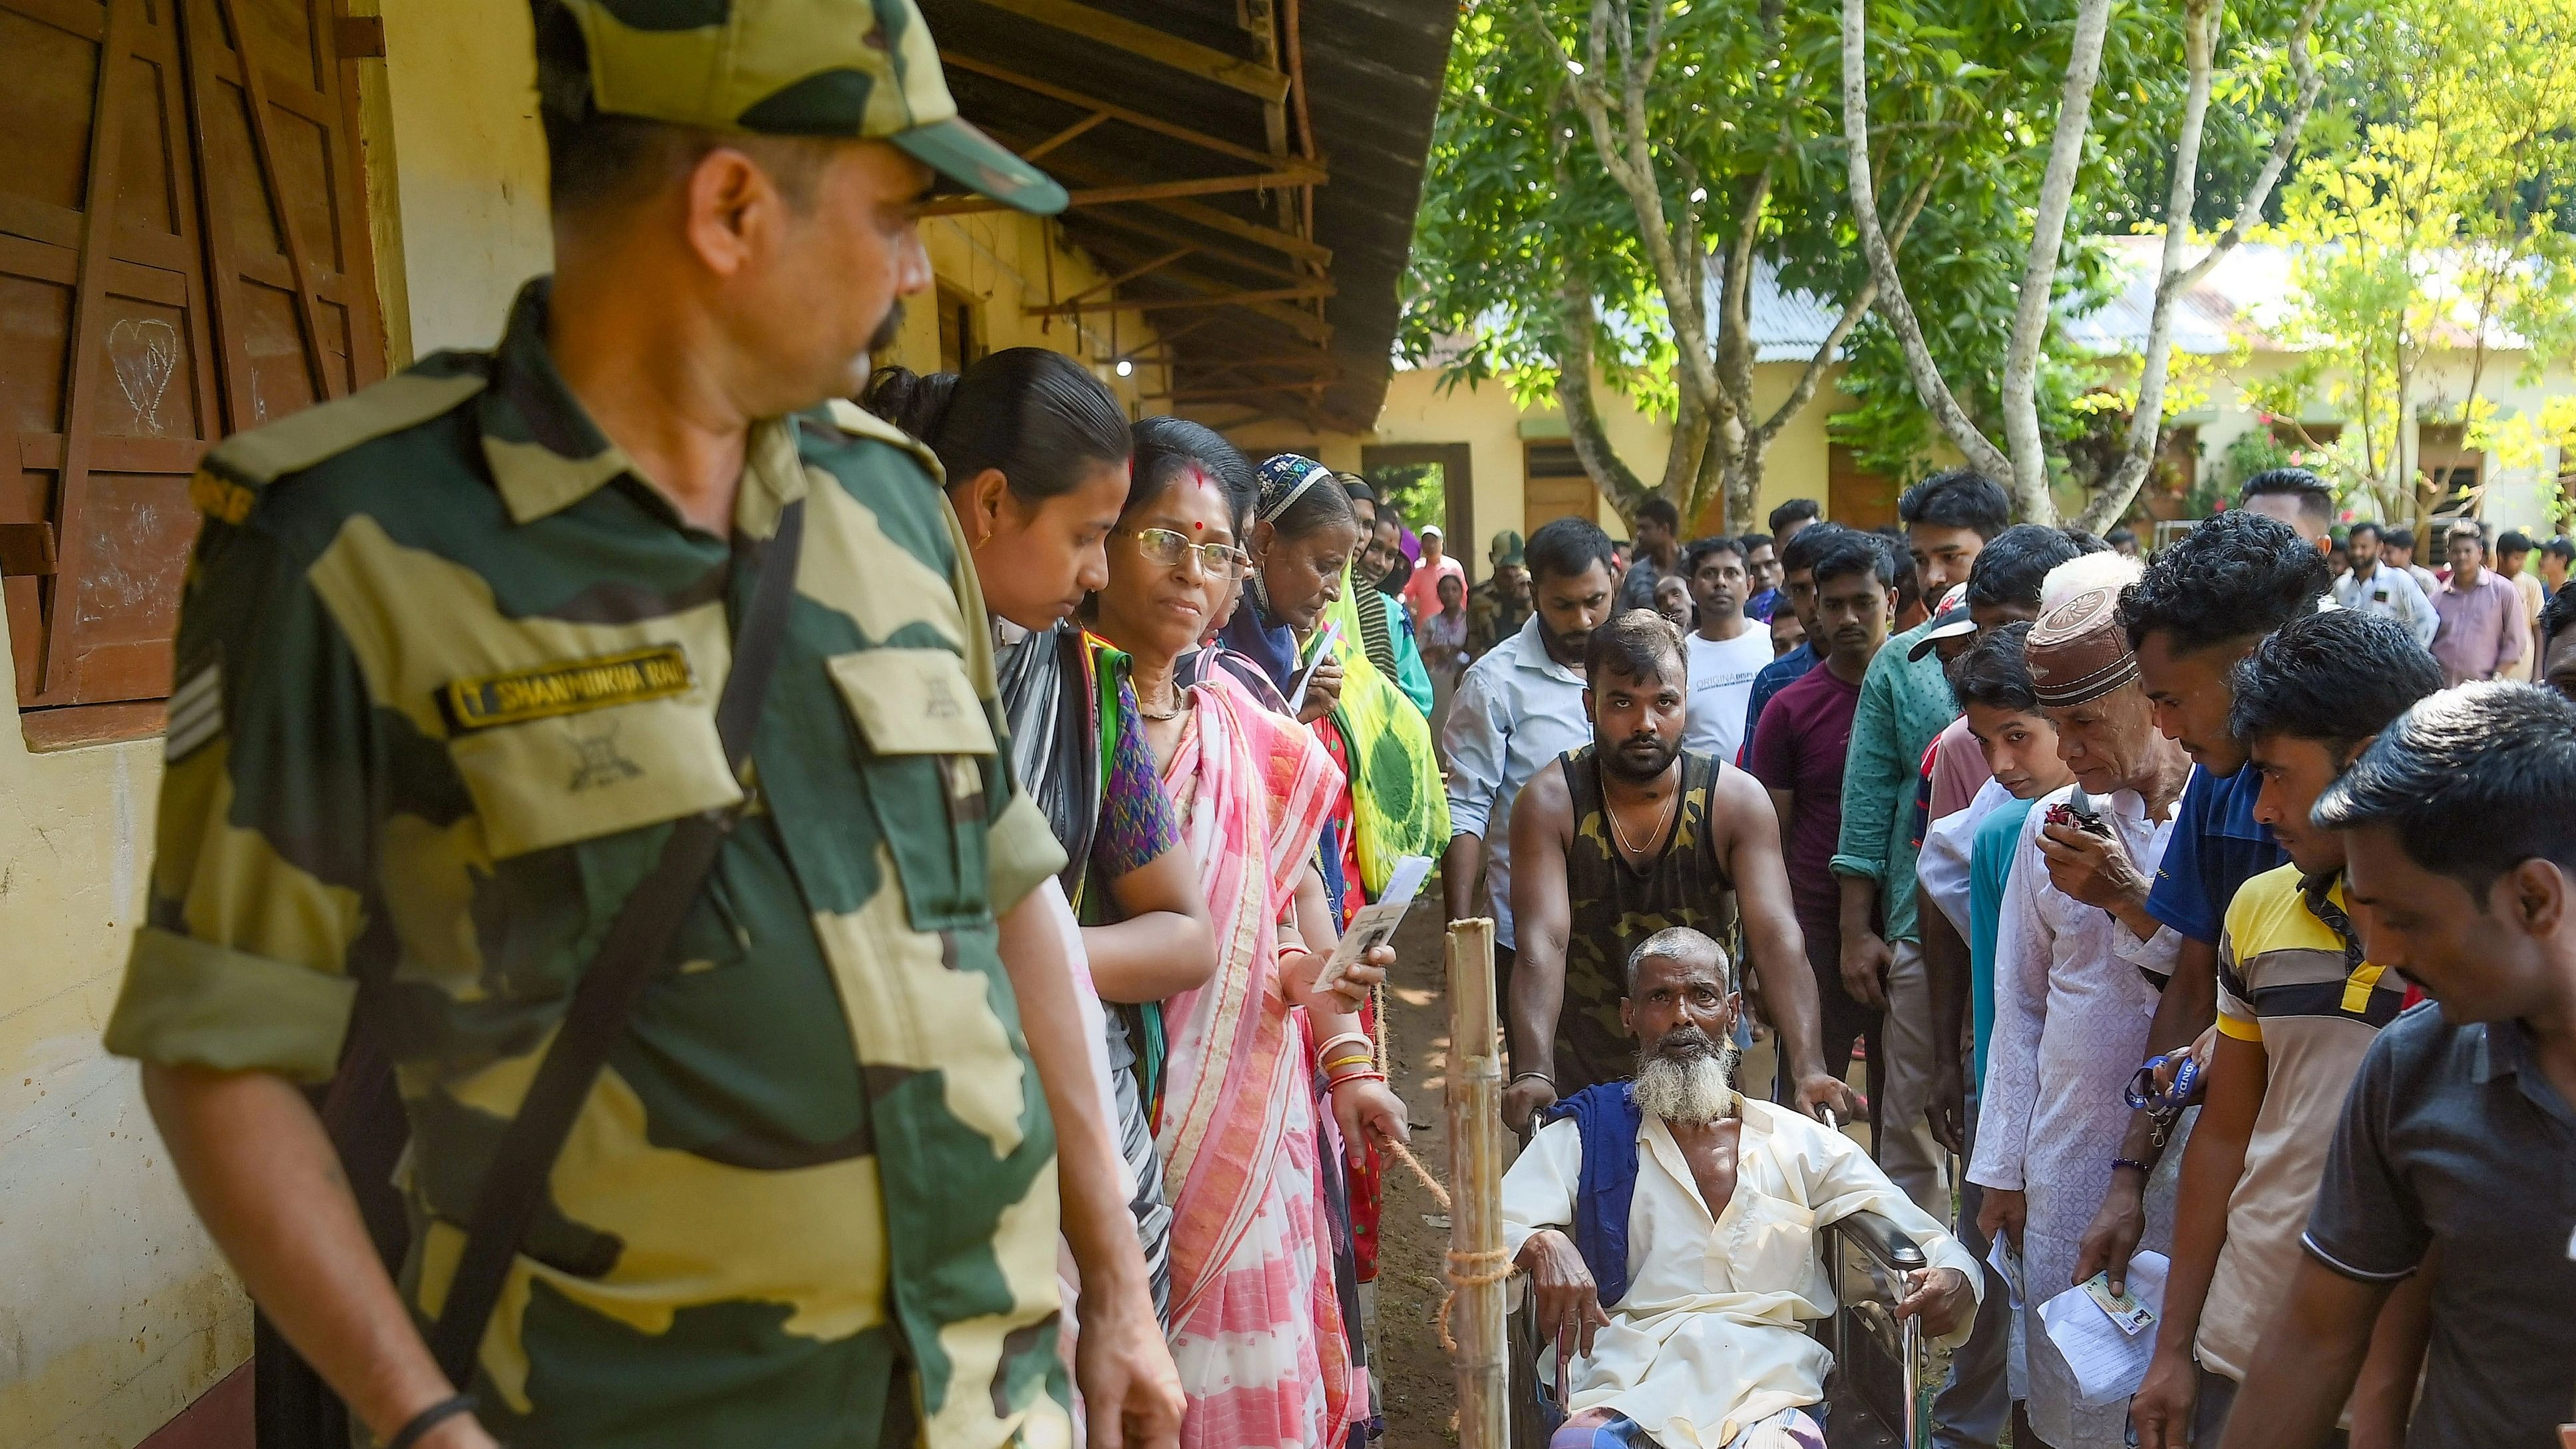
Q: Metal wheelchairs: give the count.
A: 1